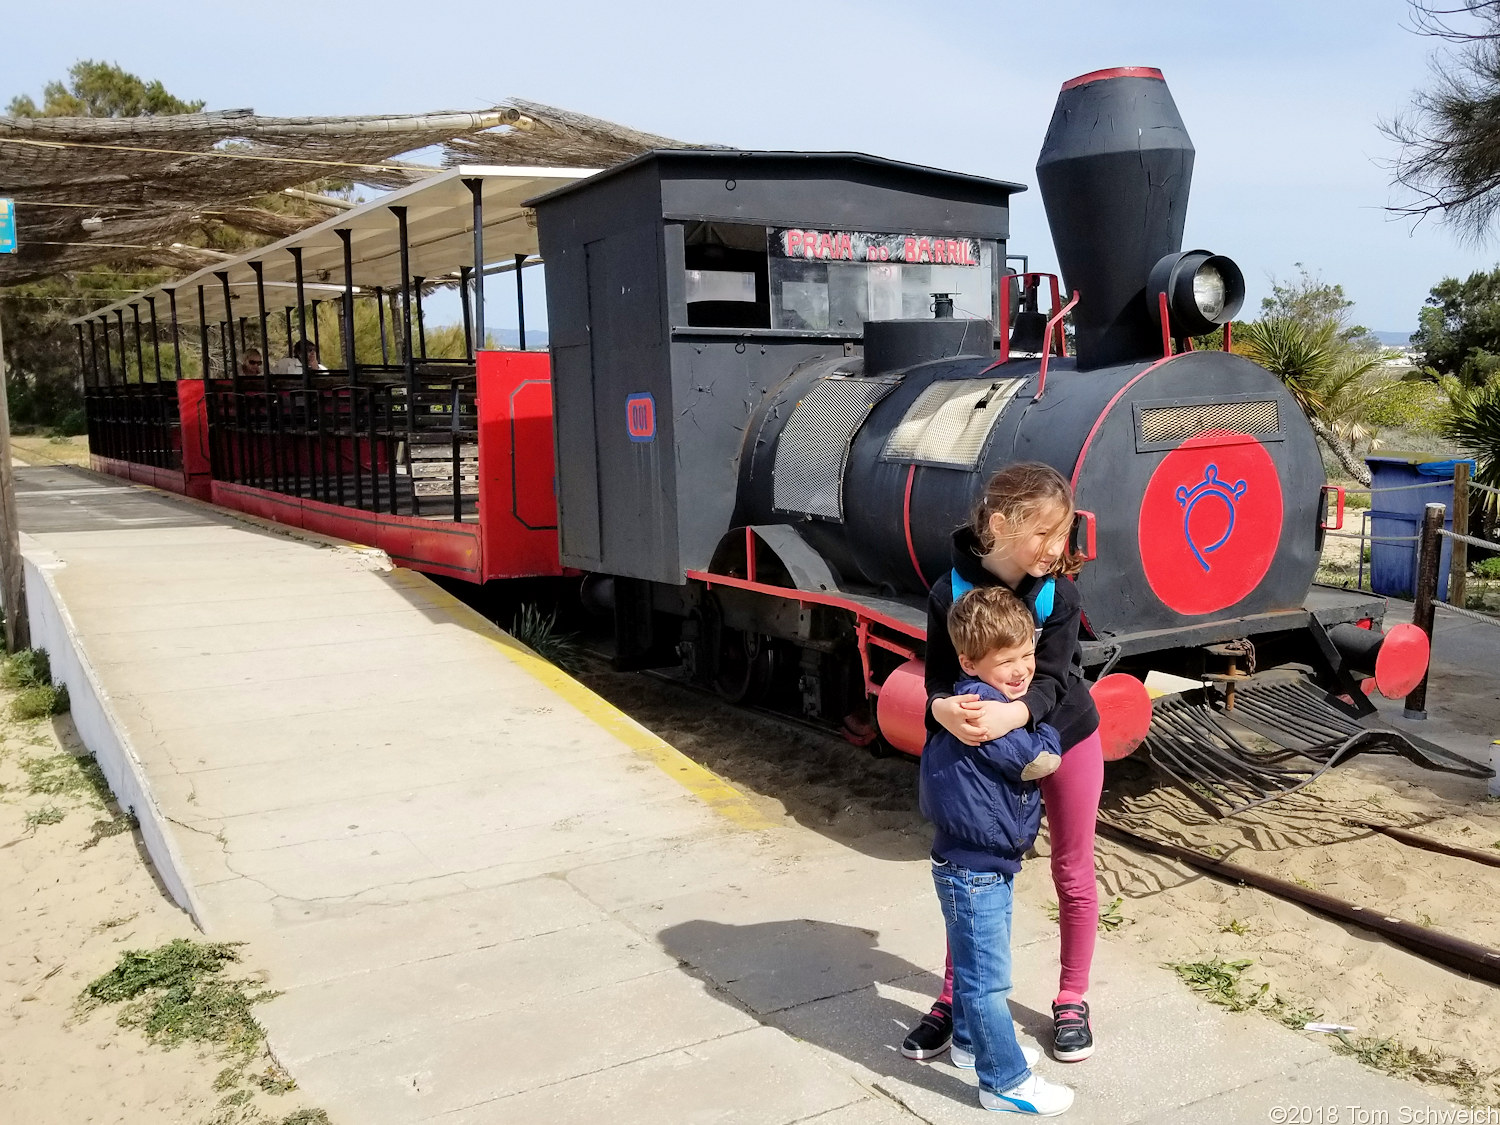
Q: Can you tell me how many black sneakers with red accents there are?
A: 2